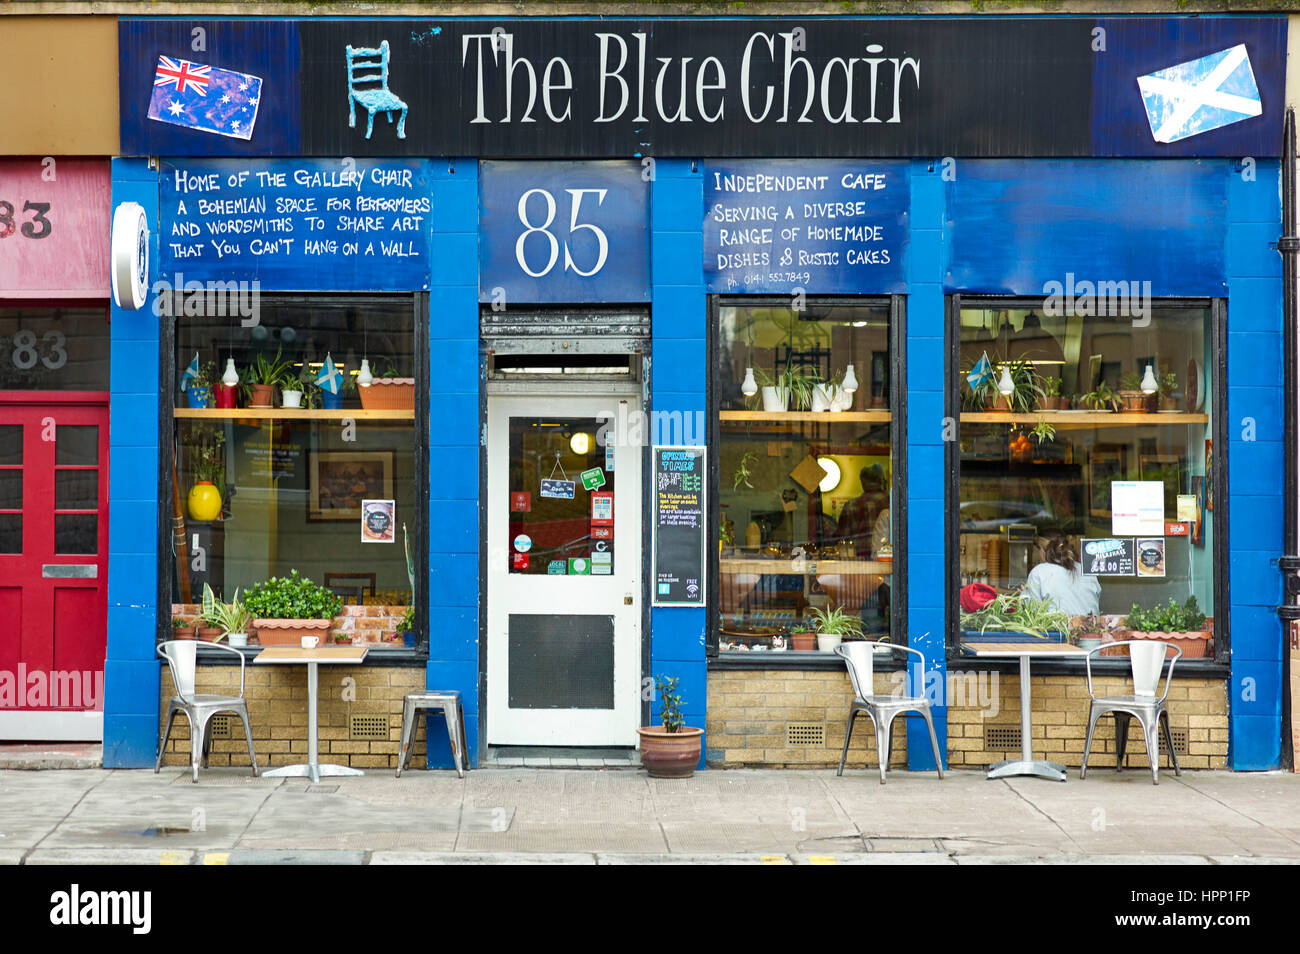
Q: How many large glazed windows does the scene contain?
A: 3